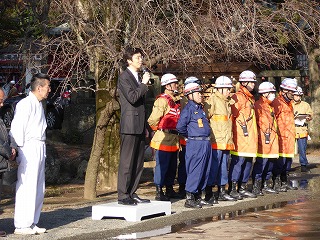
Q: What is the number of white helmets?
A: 8